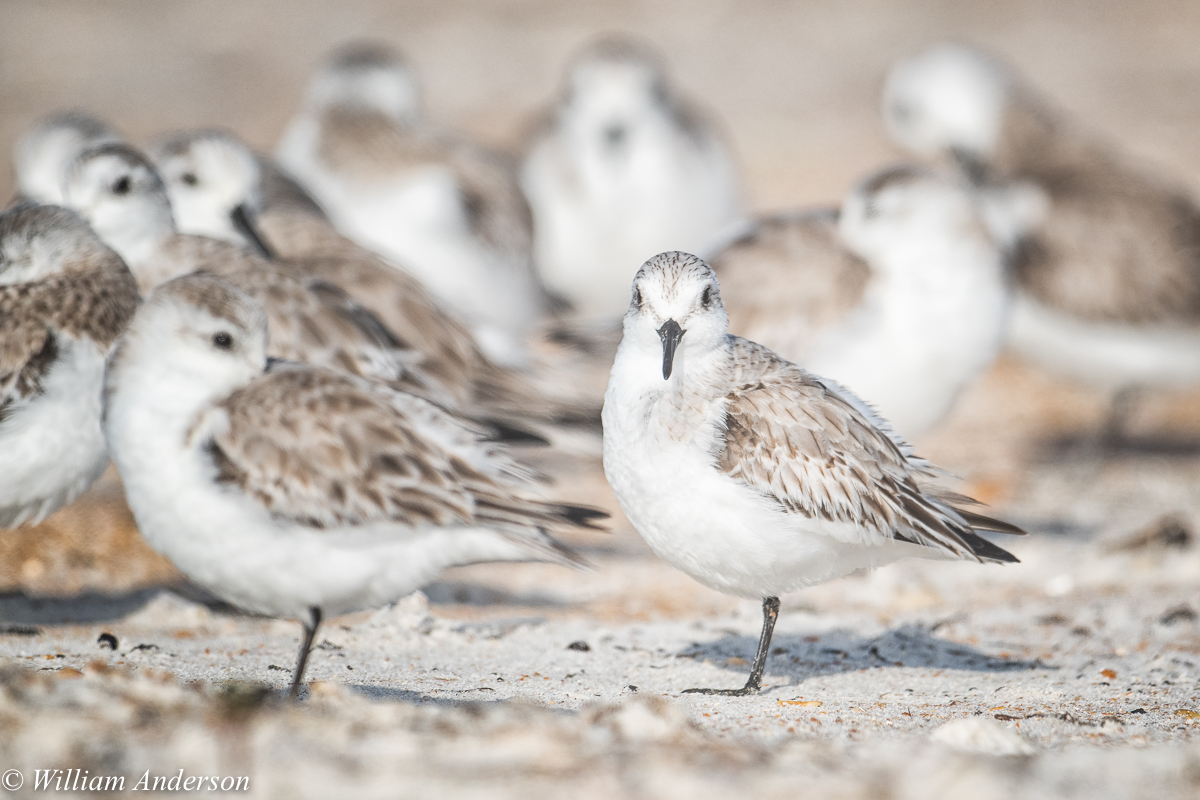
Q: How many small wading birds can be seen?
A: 10